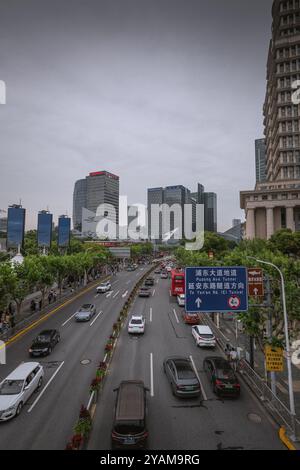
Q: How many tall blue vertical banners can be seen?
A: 3